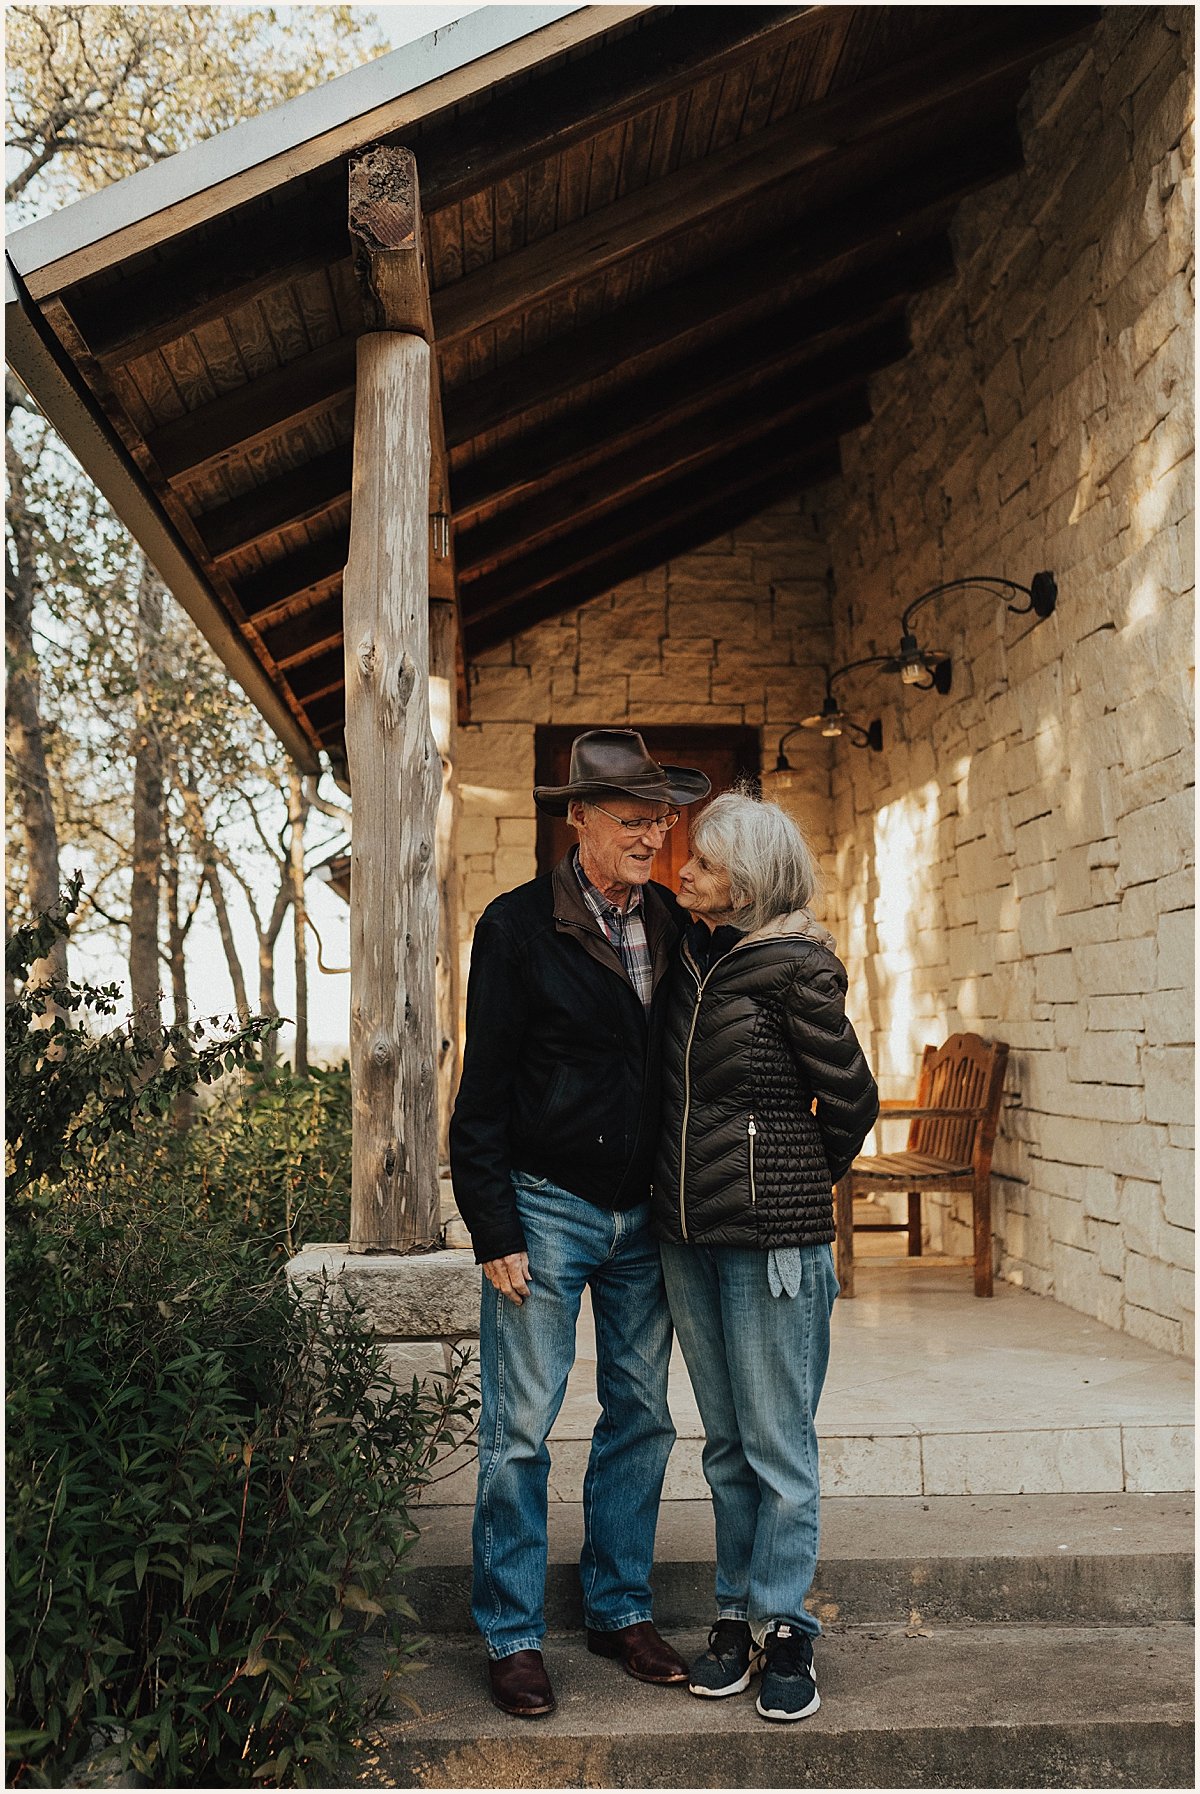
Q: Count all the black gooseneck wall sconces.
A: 3